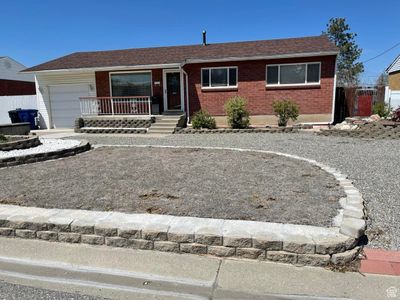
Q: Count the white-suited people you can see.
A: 0